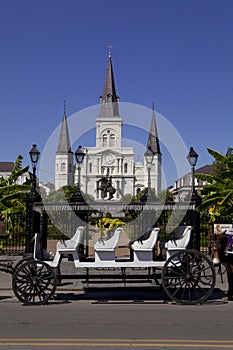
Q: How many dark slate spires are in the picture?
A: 3